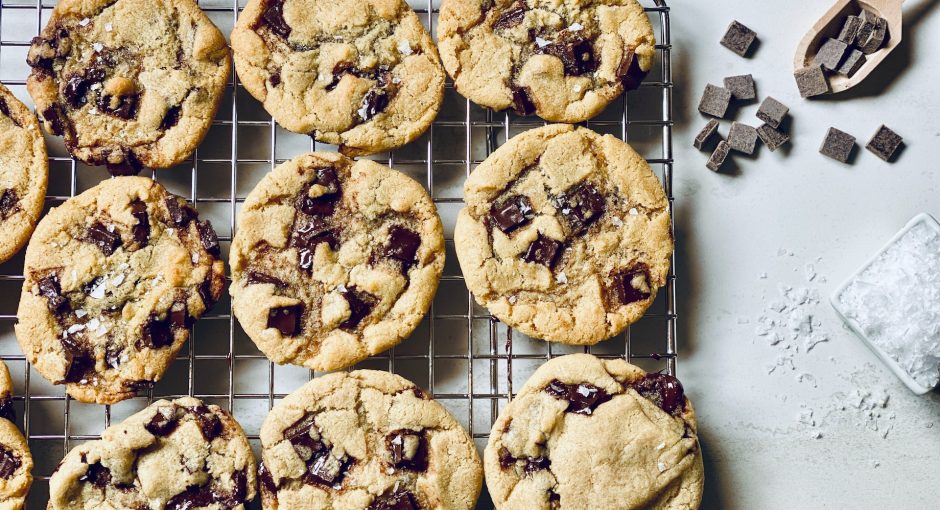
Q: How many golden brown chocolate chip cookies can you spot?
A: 12